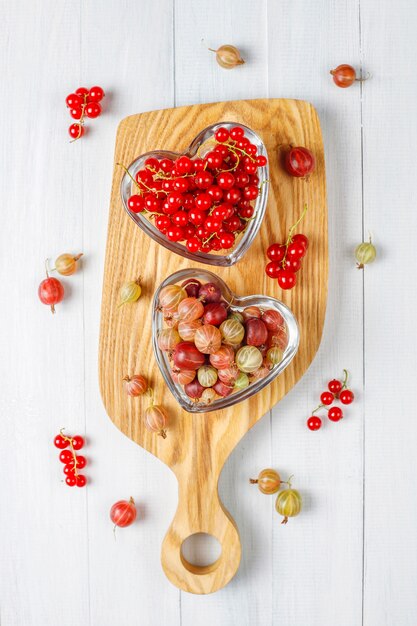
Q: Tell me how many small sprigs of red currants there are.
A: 4